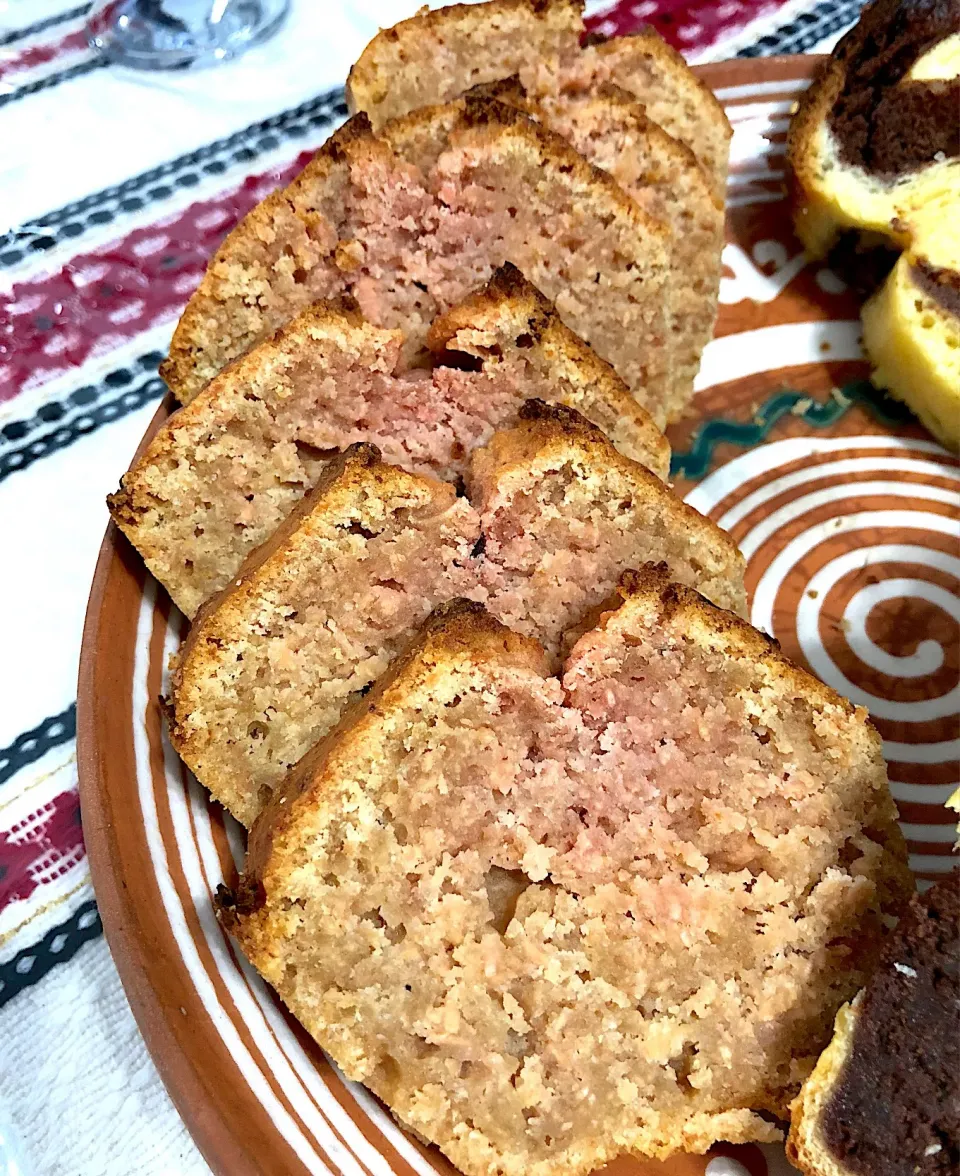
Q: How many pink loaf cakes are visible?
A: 6